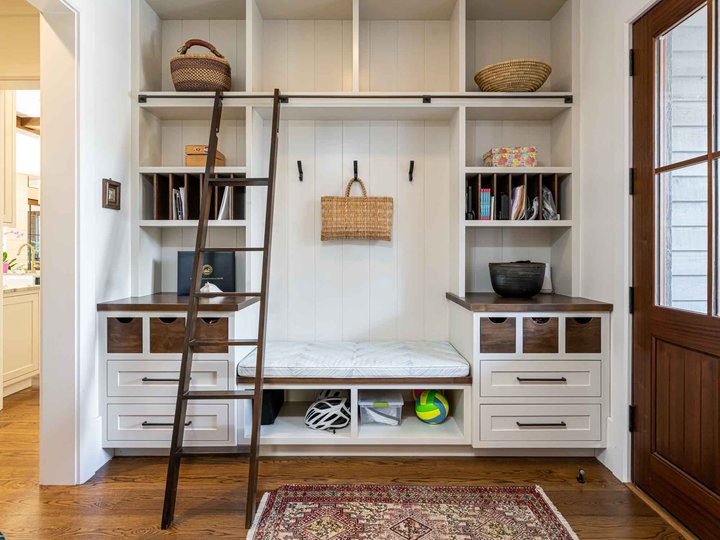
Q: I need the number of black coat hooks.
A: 3